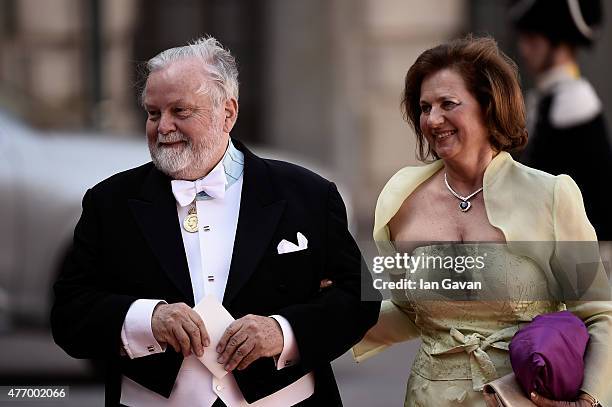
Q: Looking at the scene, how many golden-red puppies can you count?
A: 0